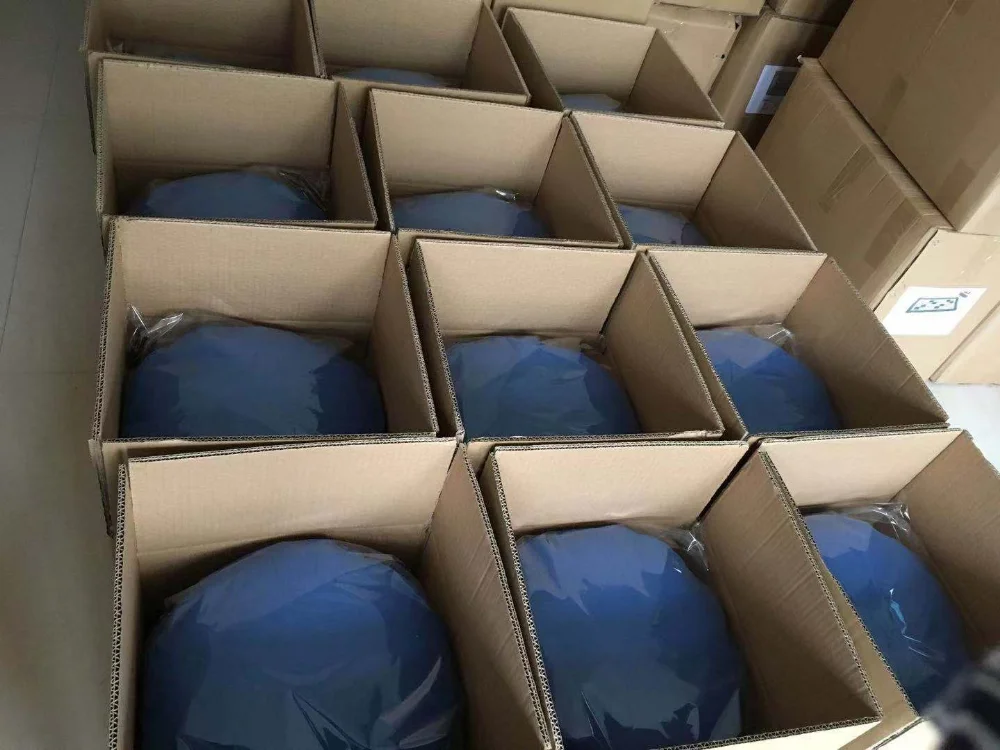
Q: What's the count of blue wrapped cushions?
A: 12